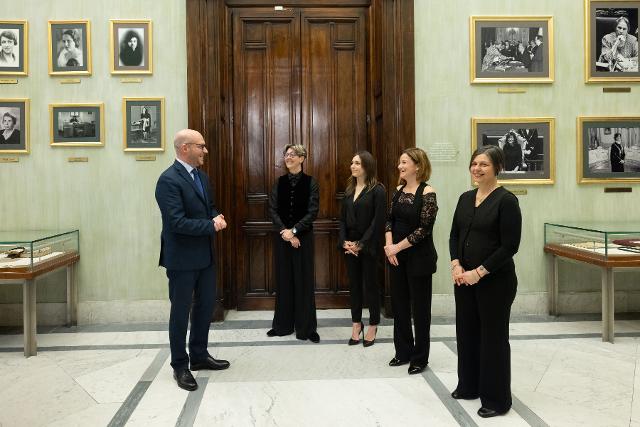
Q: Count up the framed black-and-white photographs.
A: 10